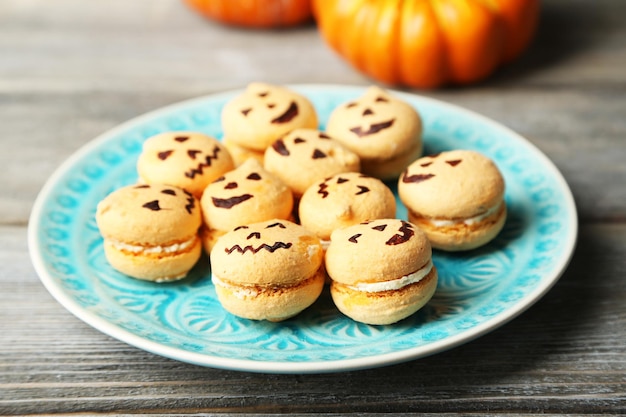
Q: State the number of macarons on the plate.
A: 10